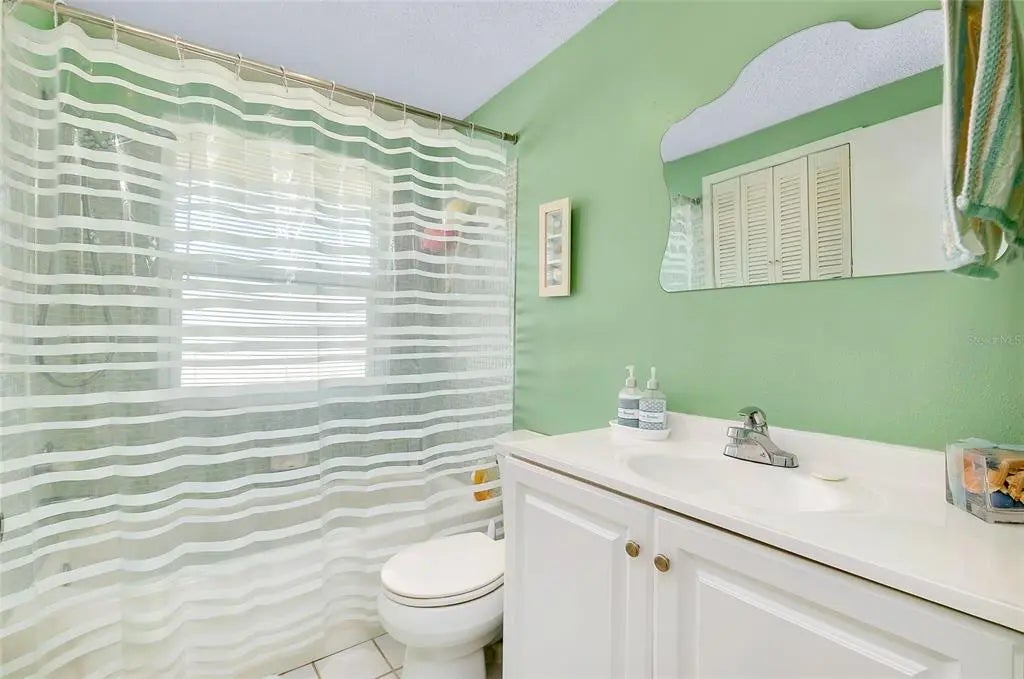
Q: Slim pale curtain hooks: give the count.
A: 12